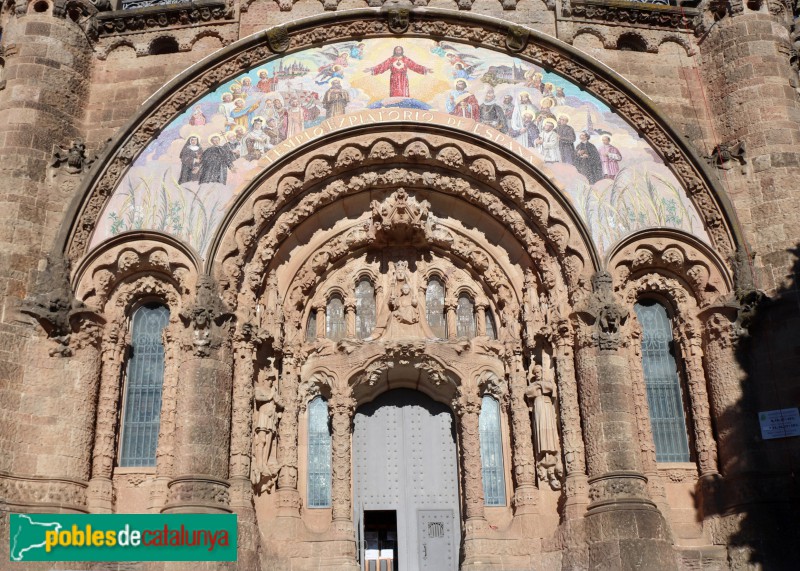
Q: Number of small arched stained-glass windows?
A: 6